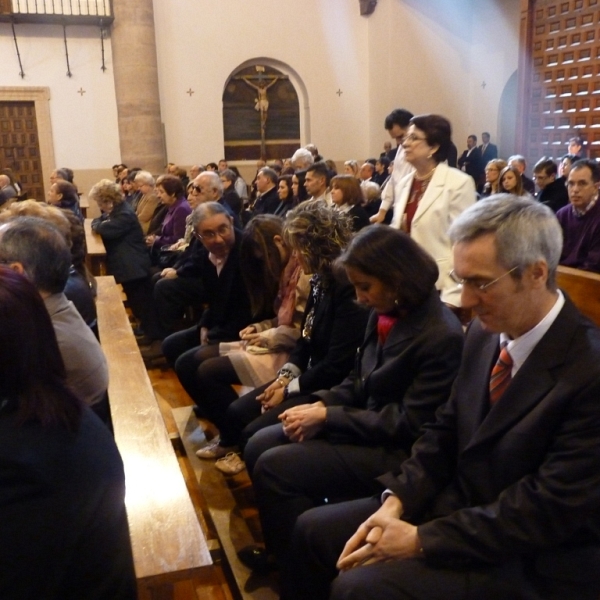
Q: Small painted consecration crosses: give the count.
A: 4